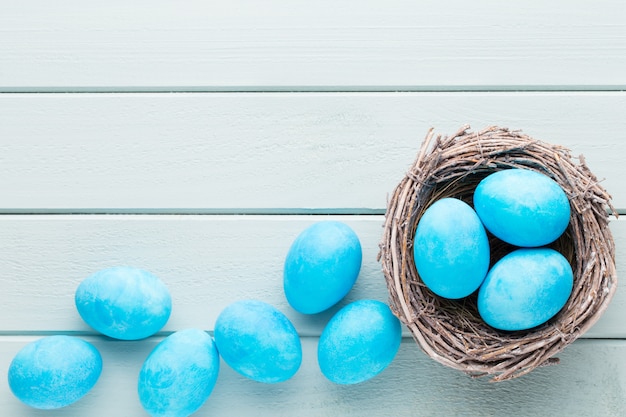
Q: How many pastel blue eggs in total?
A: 9